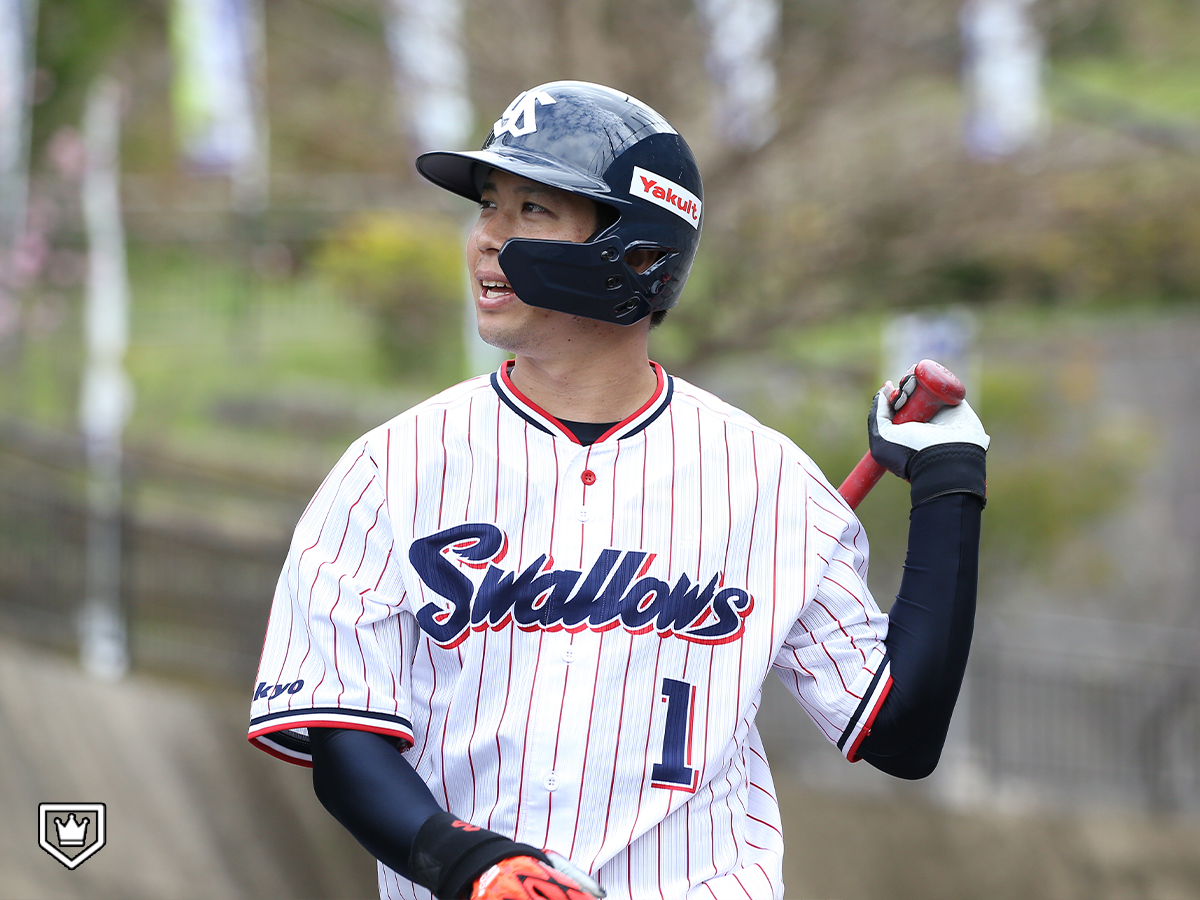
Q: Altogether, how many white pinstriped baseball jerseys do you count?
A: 1